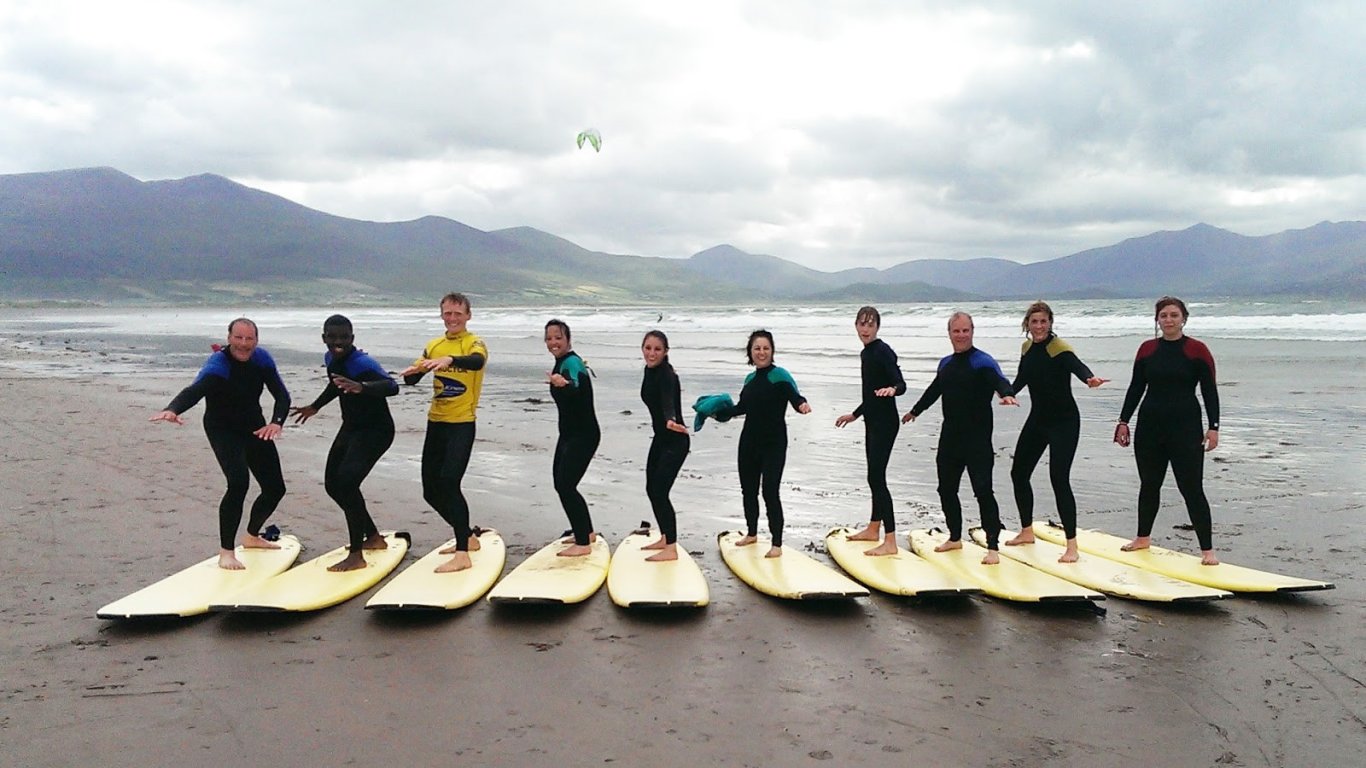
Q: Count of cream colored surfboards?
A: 10